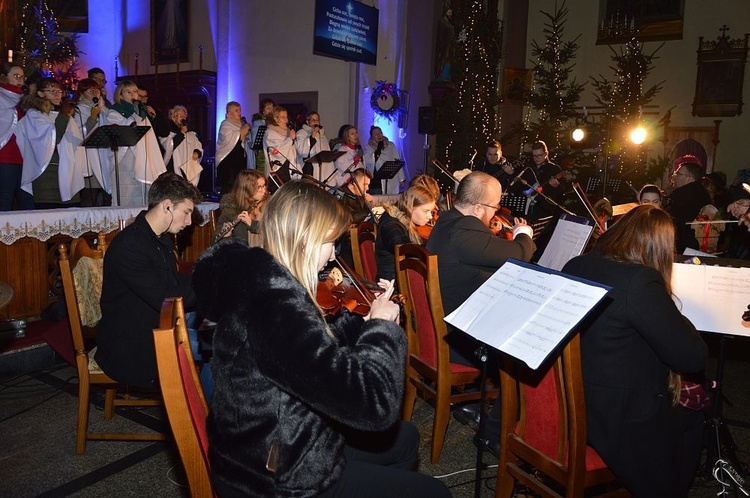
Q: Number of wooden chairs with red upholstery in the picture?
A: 4